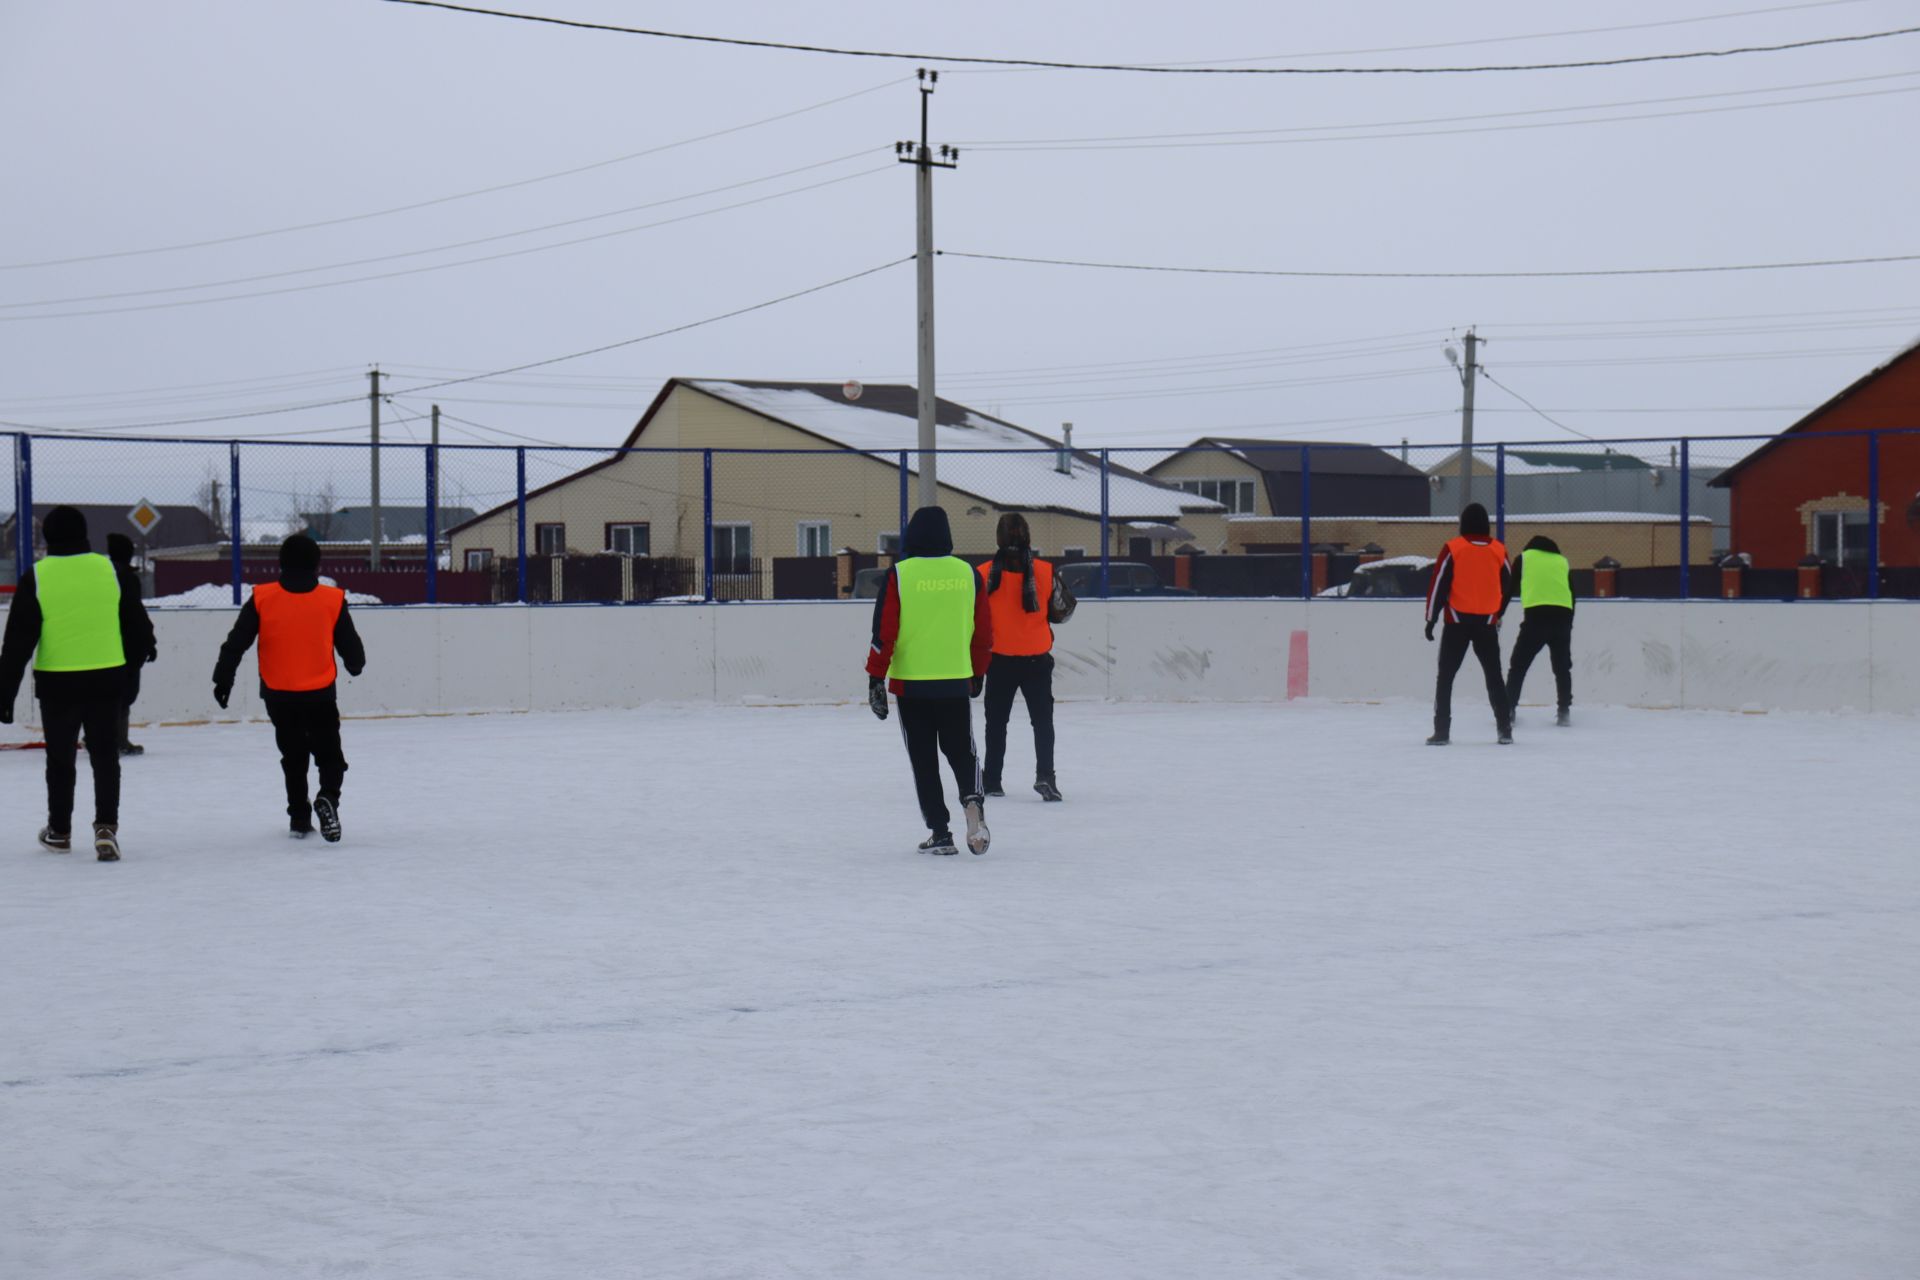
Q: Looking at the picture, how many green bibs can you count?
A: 3